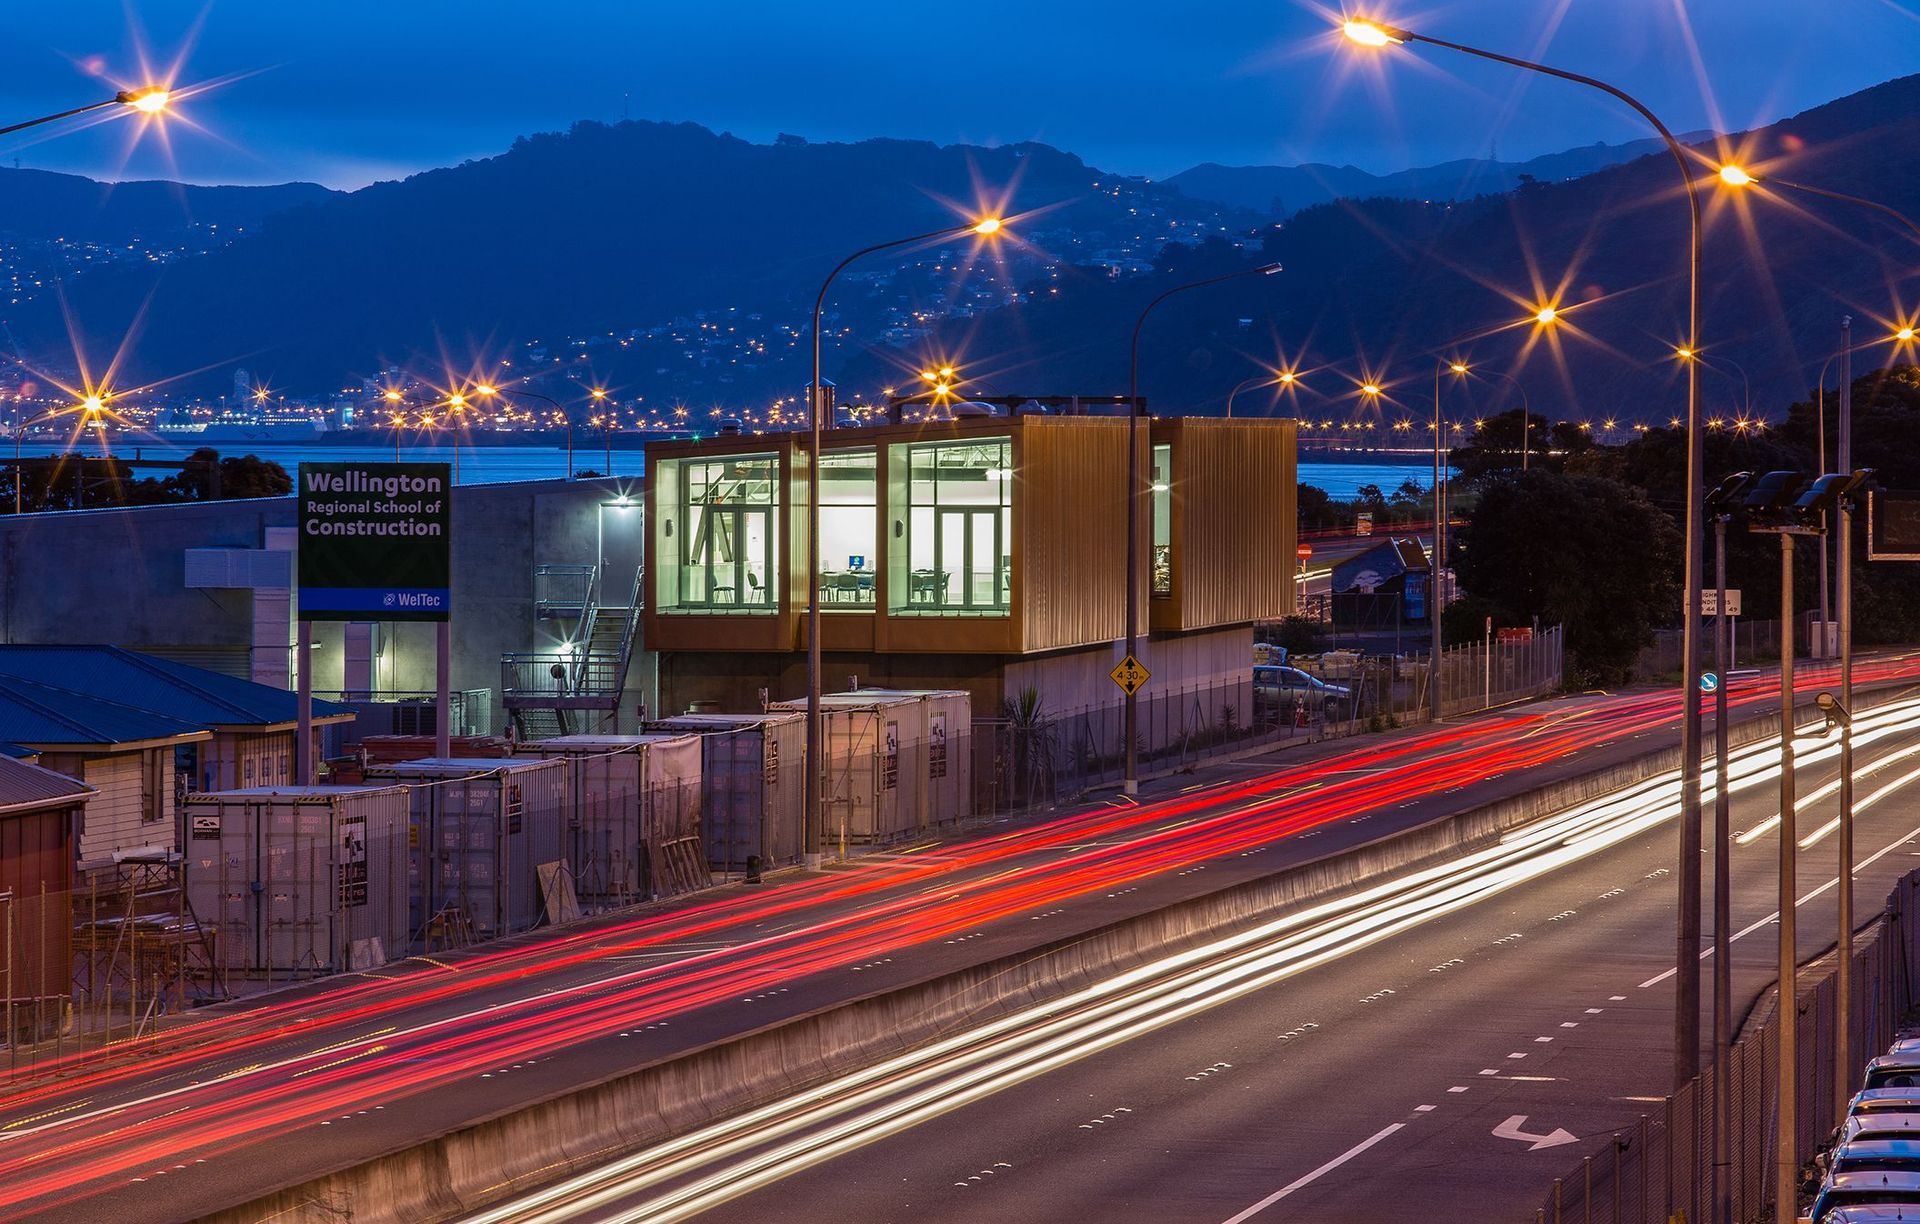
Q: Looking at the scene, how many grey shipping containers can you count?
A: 6